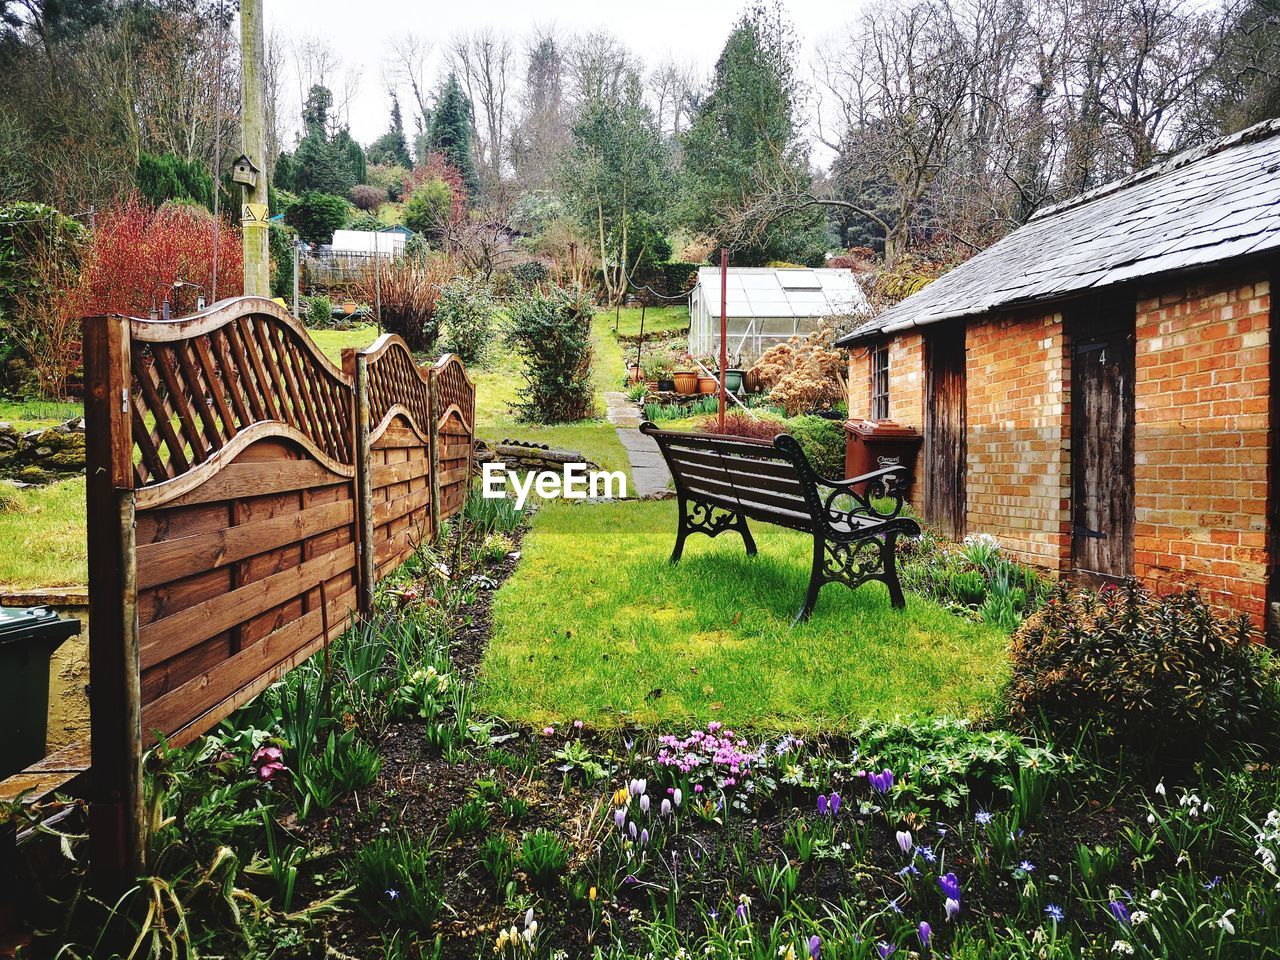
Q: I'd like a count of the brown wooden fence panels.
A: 3